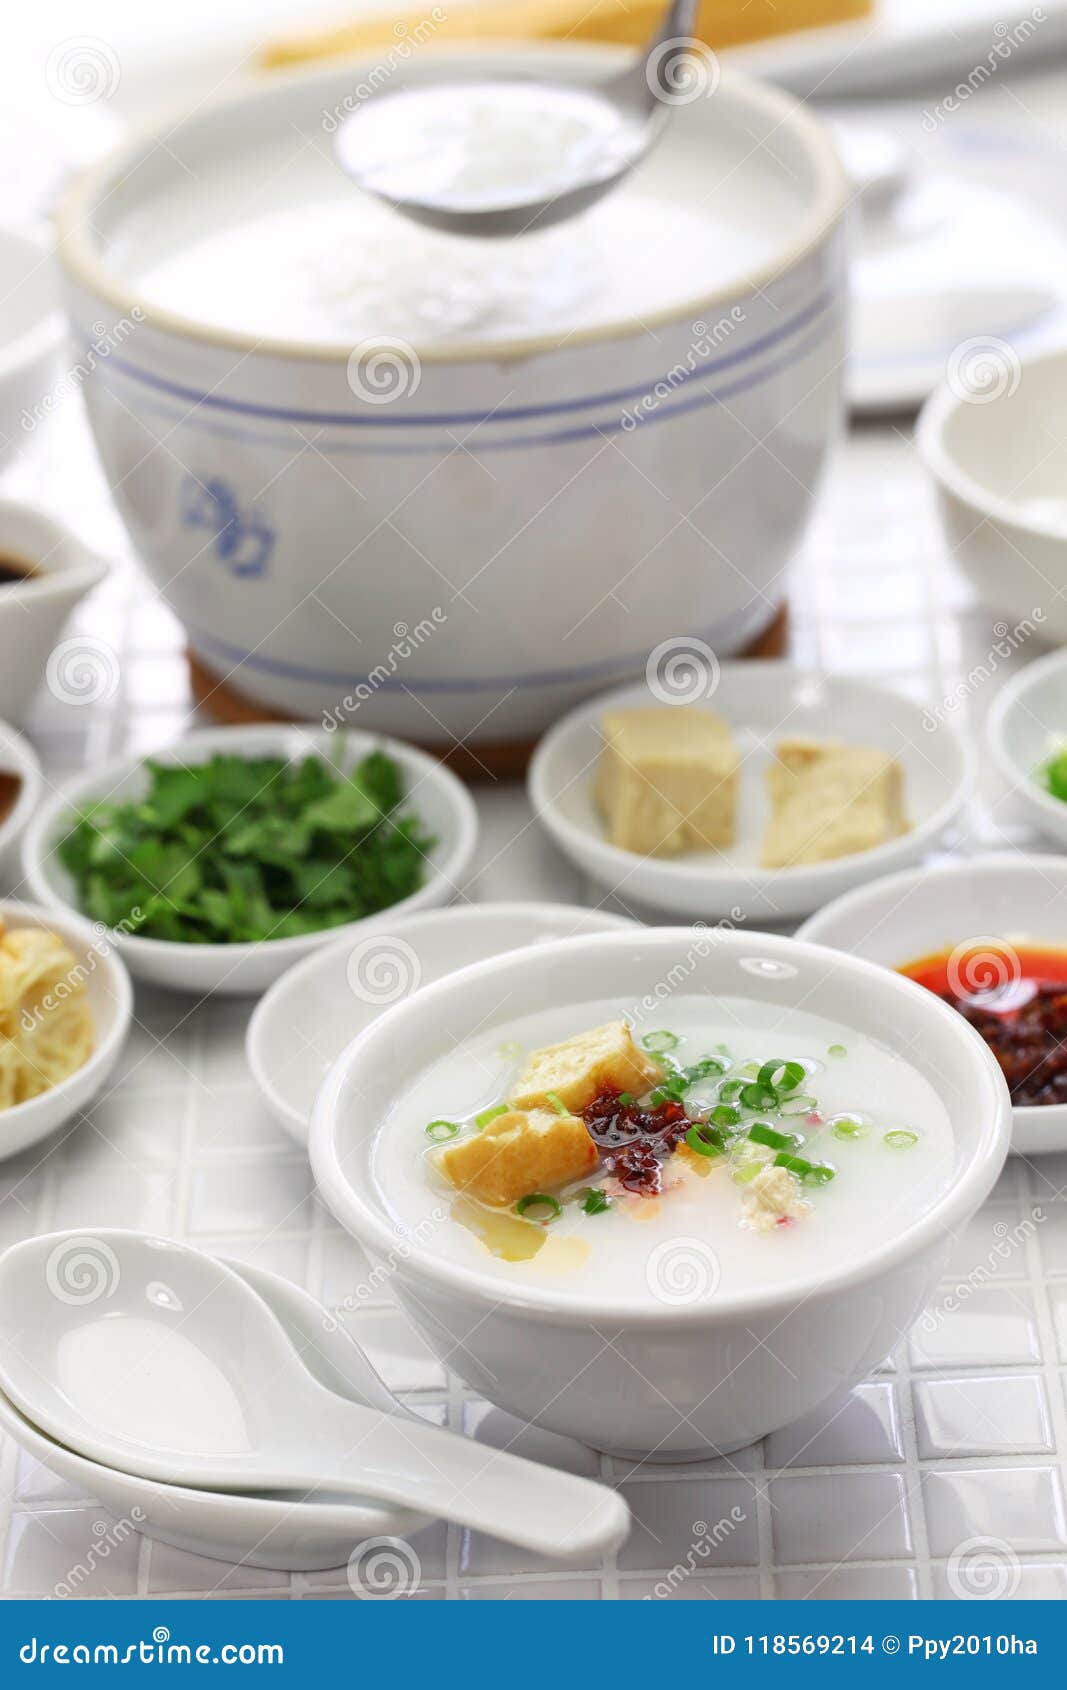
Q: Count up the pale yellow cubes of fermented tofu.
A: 2